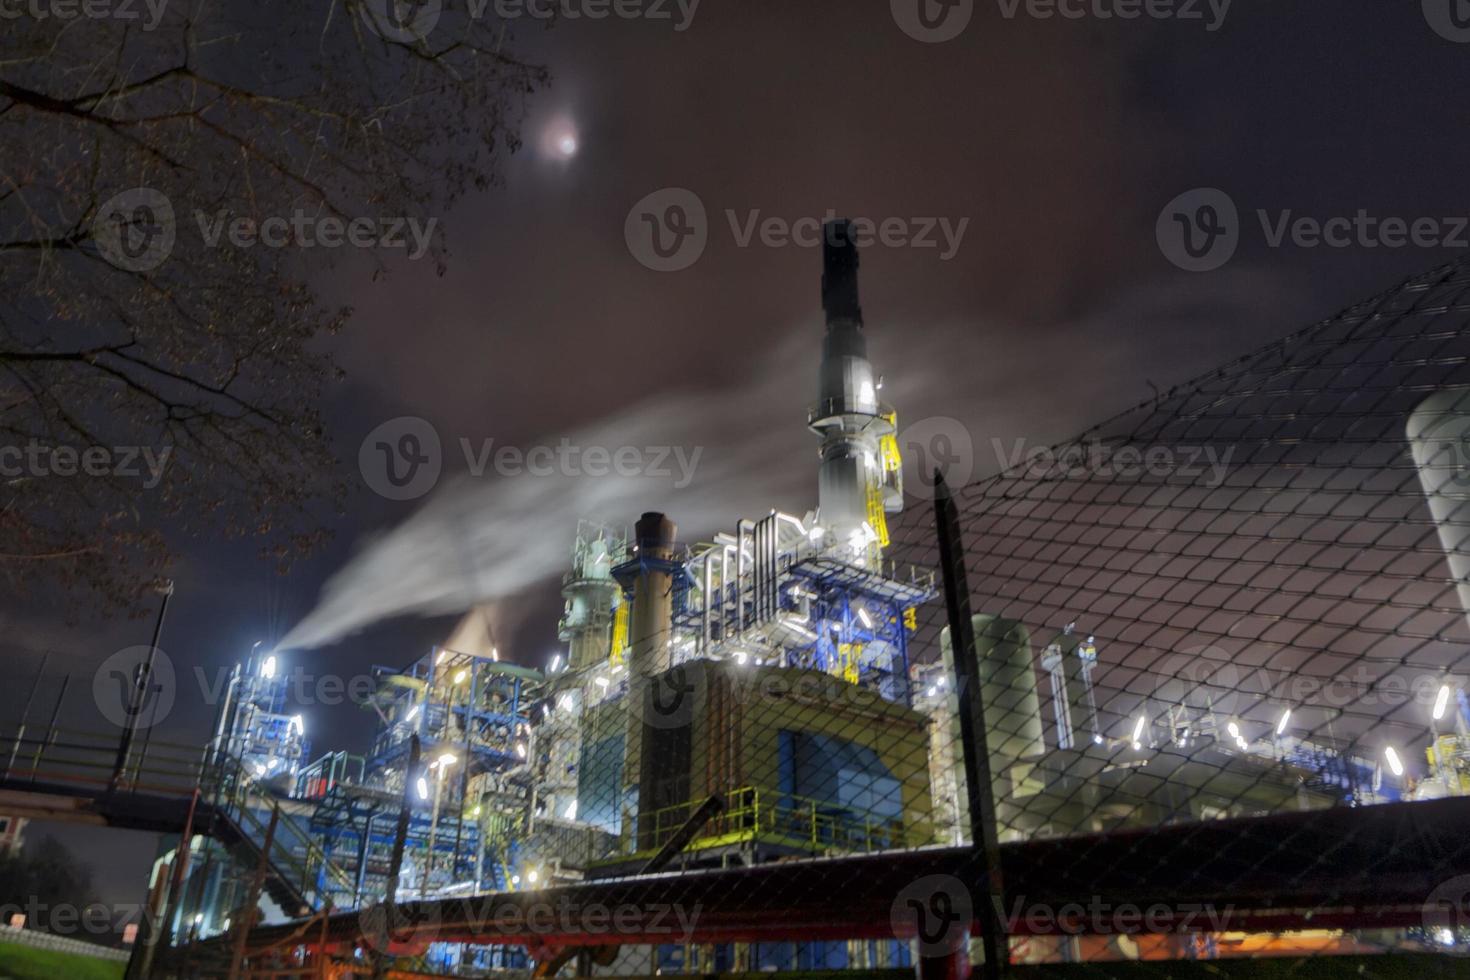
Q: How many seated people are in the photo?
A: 0